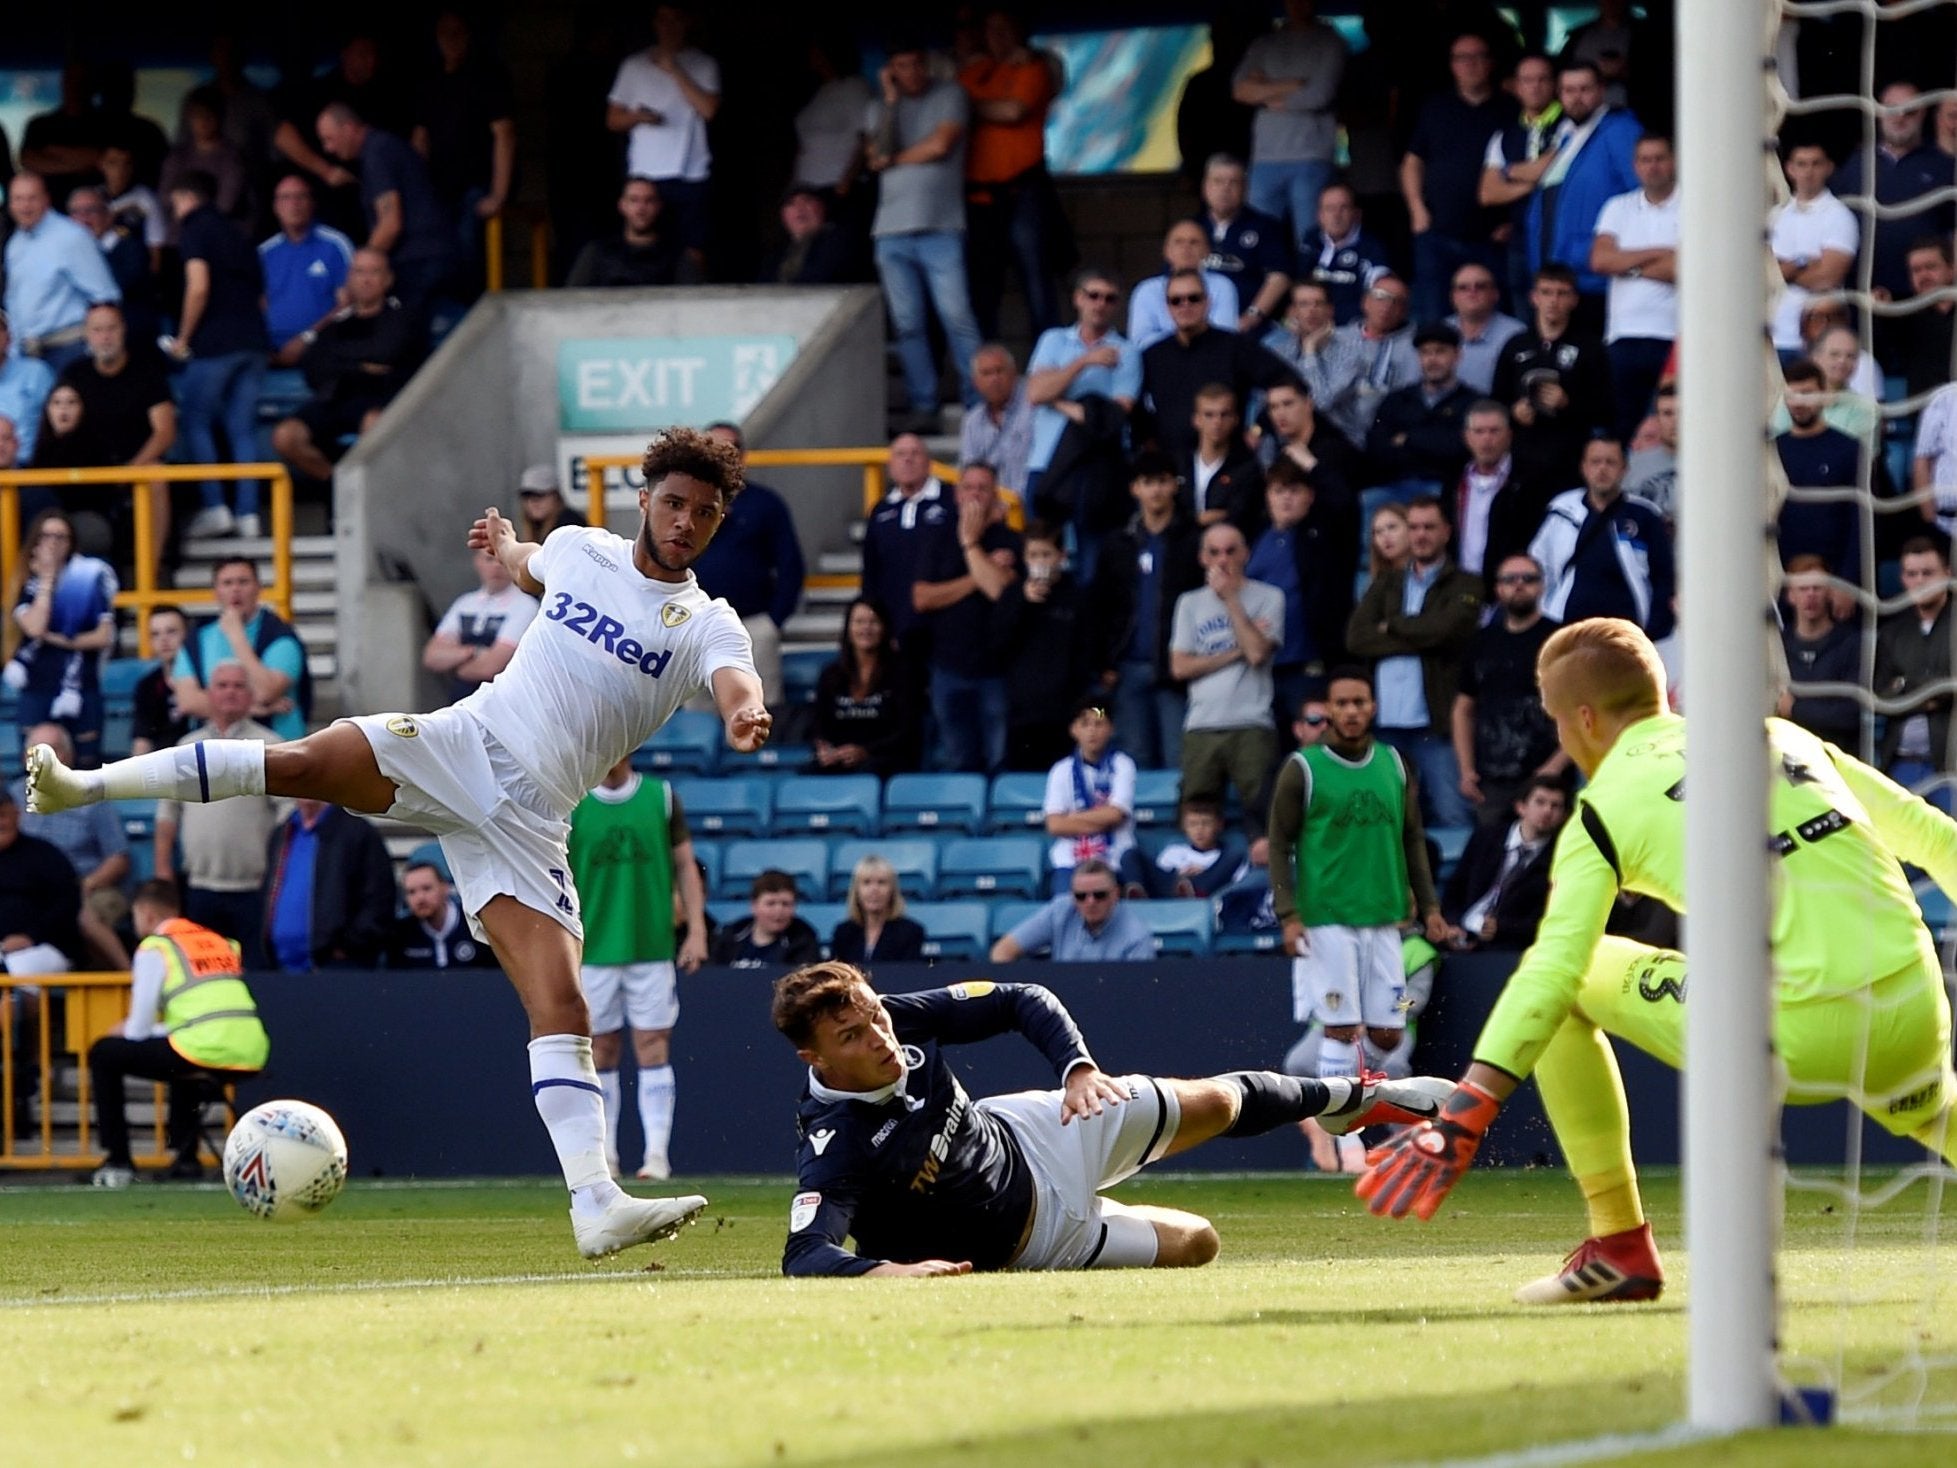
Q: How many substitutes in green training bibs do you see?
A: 2